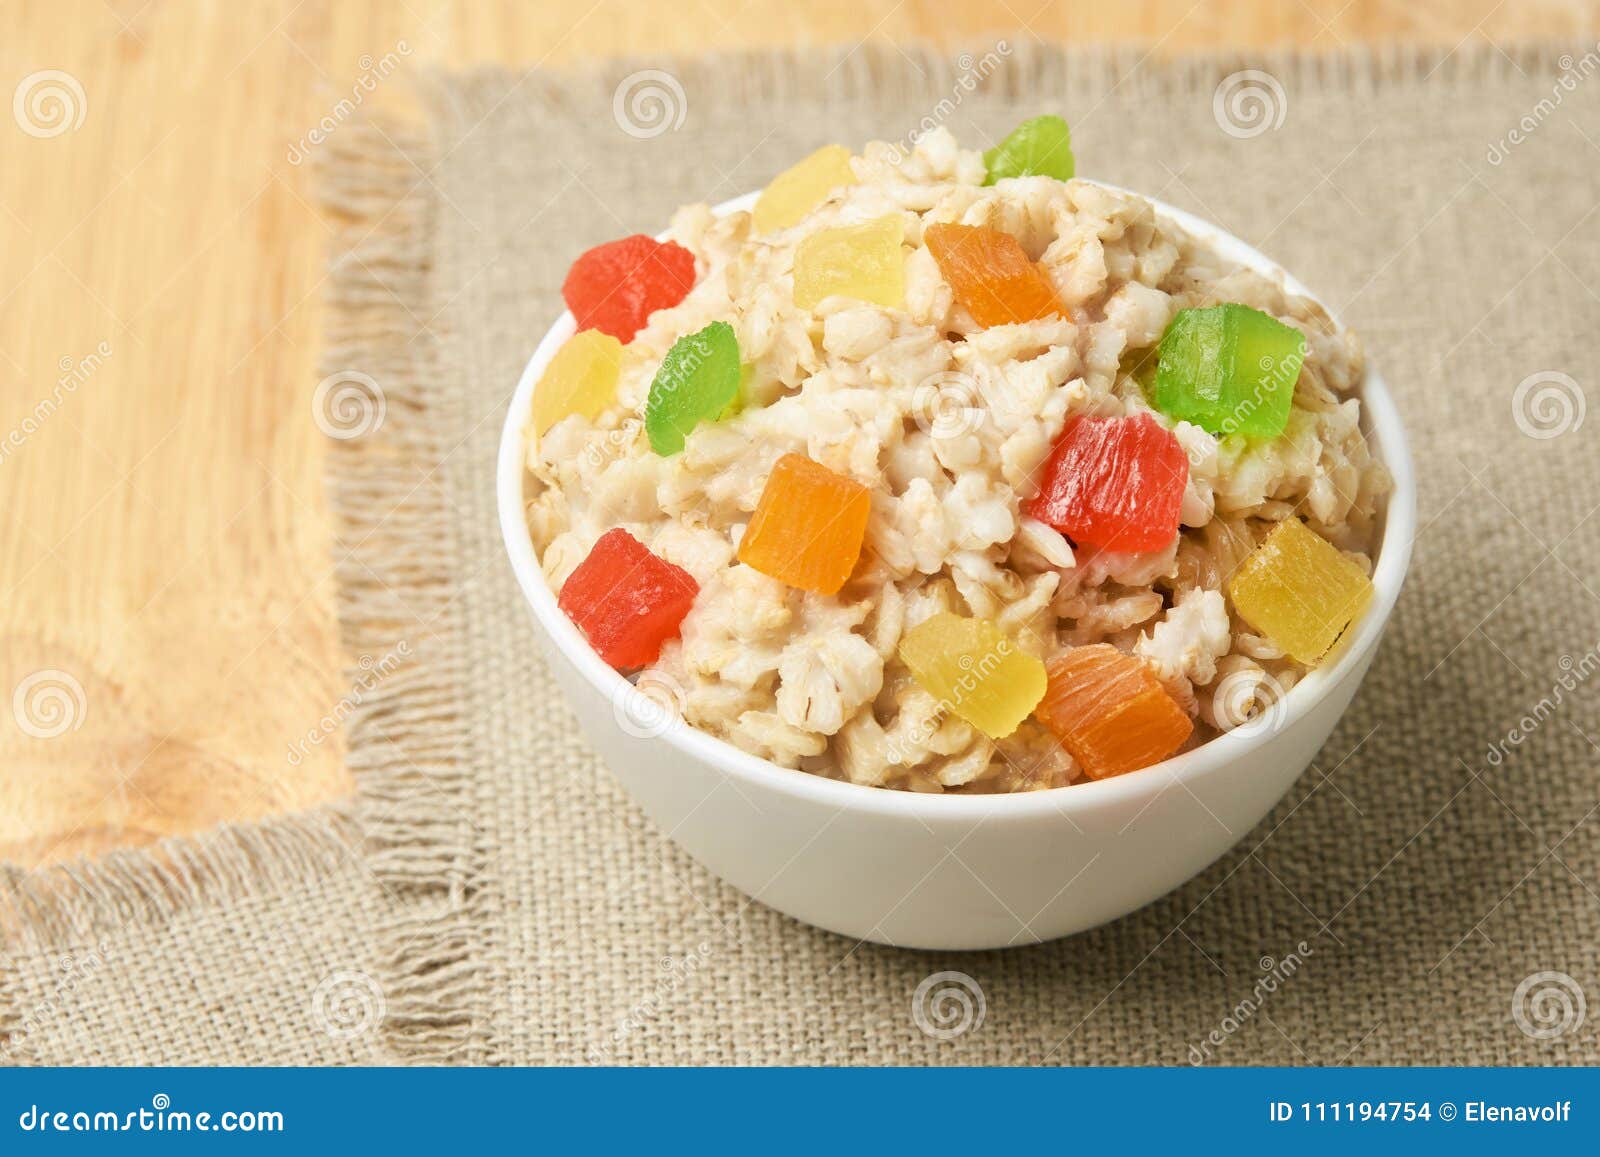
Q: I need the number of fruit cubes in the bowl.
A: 14